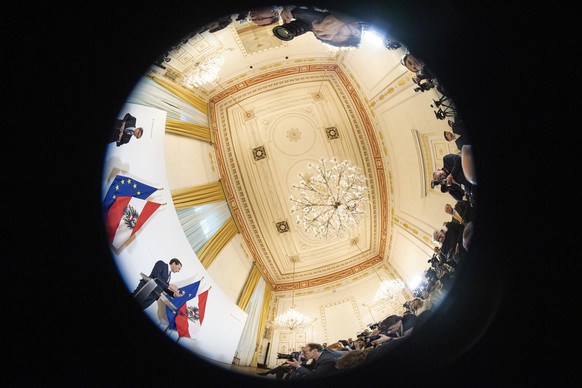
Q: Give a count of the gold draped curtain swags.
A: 6